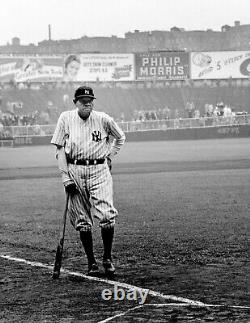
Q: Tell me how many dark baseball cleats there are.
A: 2